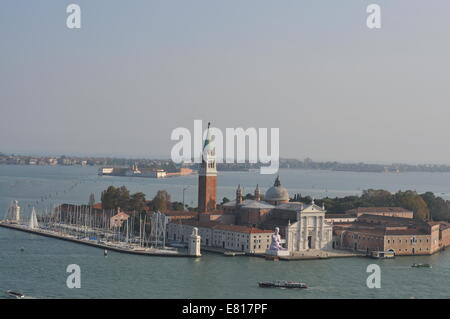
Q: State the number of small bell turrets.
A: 2